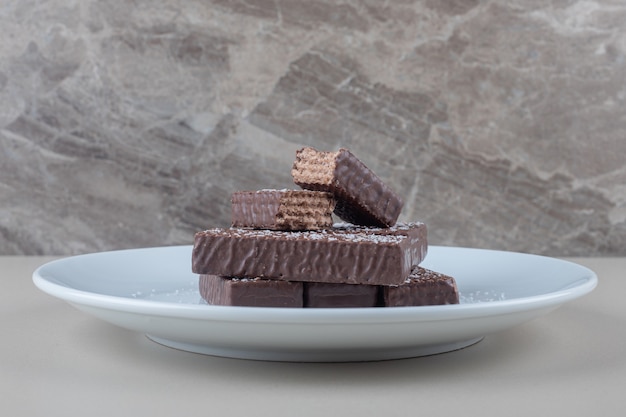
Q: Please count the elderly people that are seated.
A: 0